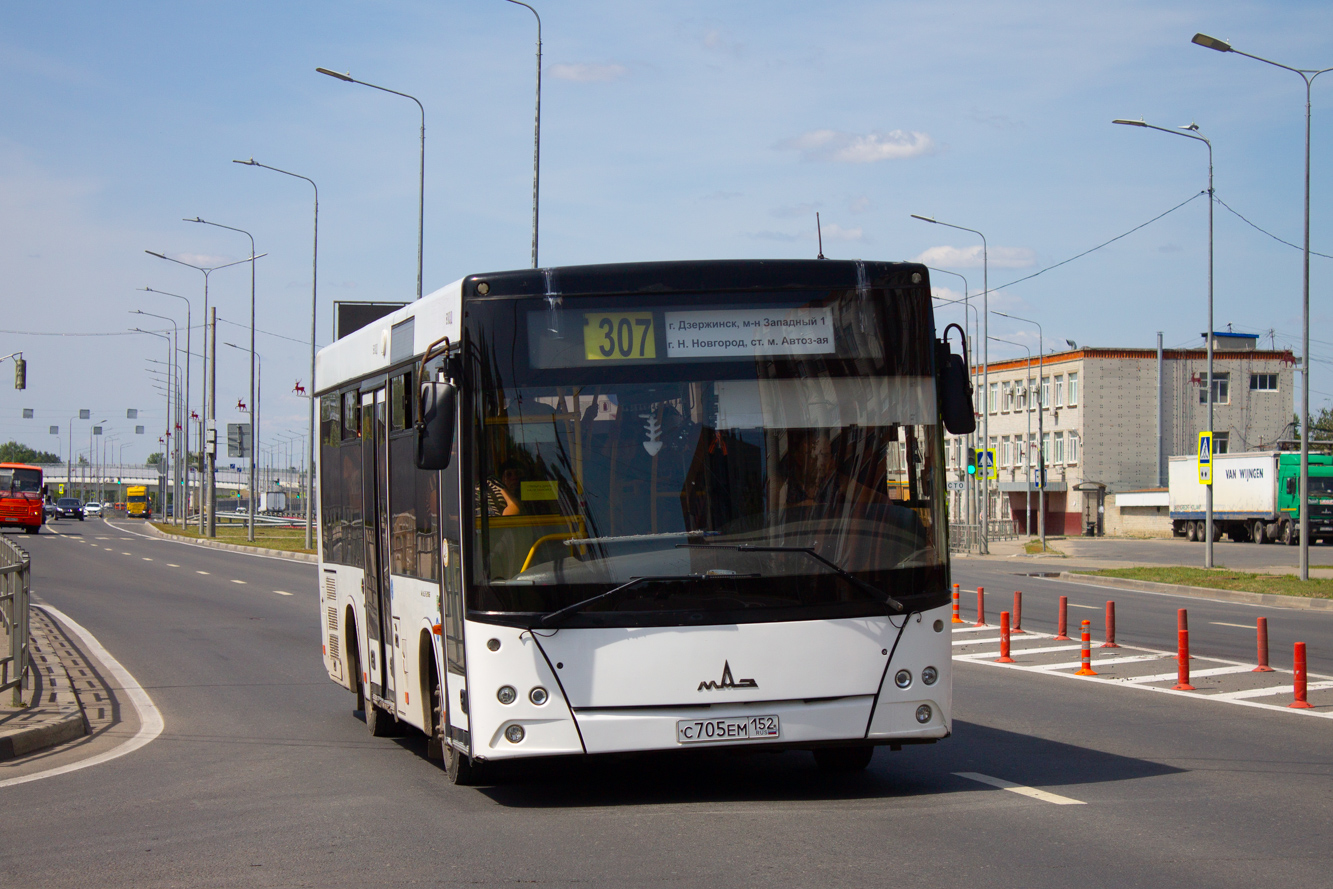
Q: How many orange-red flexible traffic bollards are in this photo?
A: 11